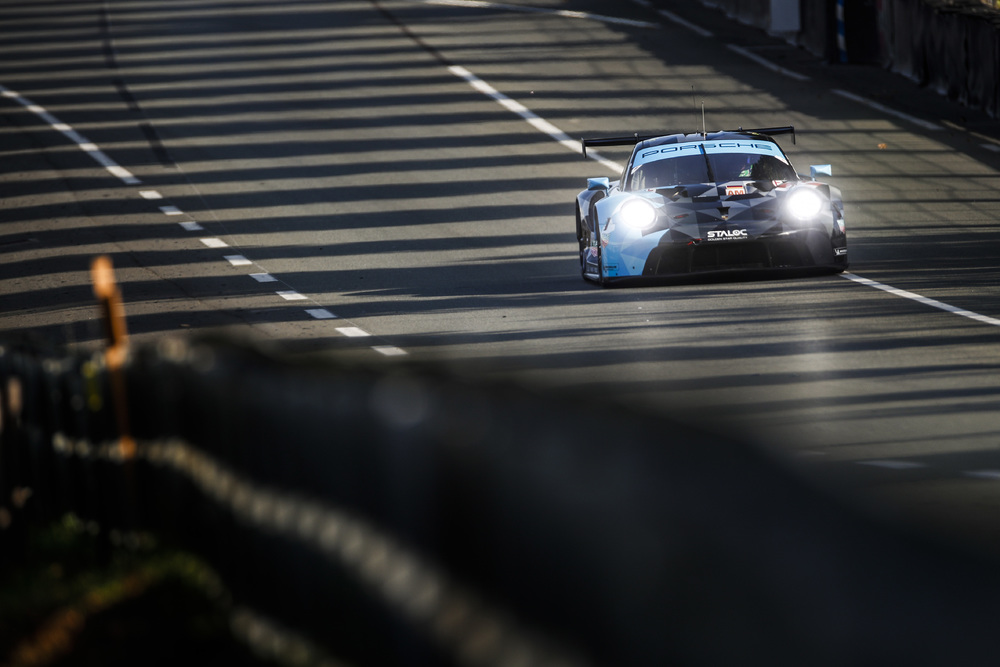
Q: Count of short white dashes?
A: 10